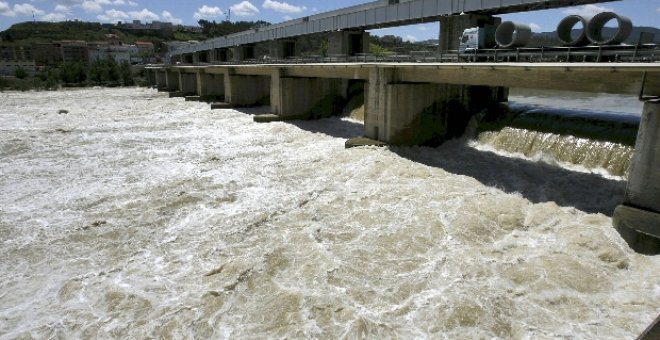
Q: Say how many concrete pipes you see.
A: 3